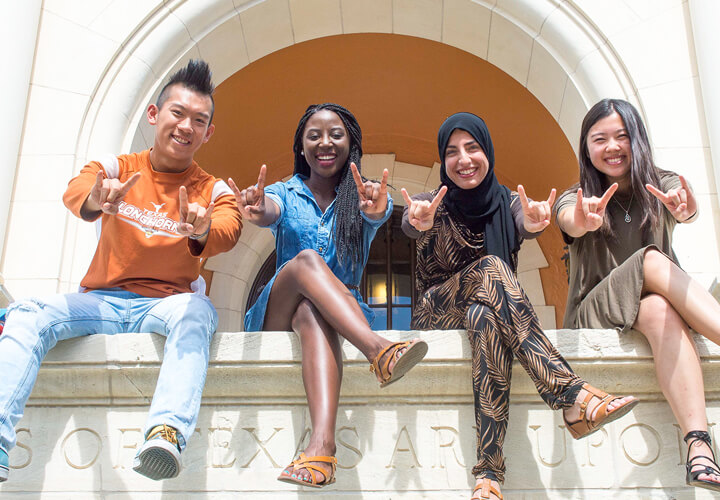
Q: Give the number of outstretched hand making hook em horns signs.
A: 8